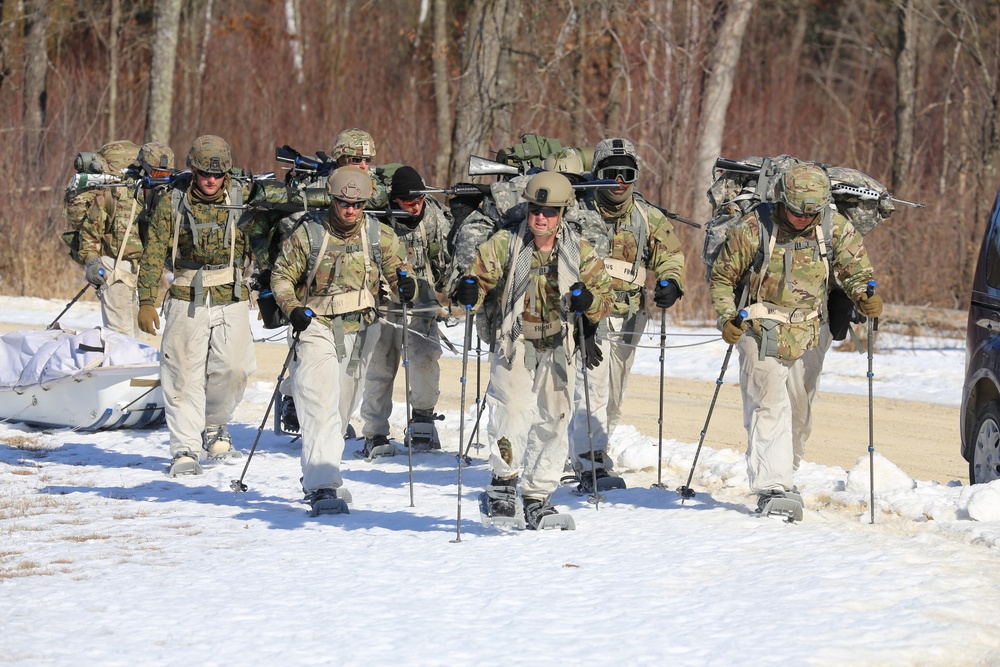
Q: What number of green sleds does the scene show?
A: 0